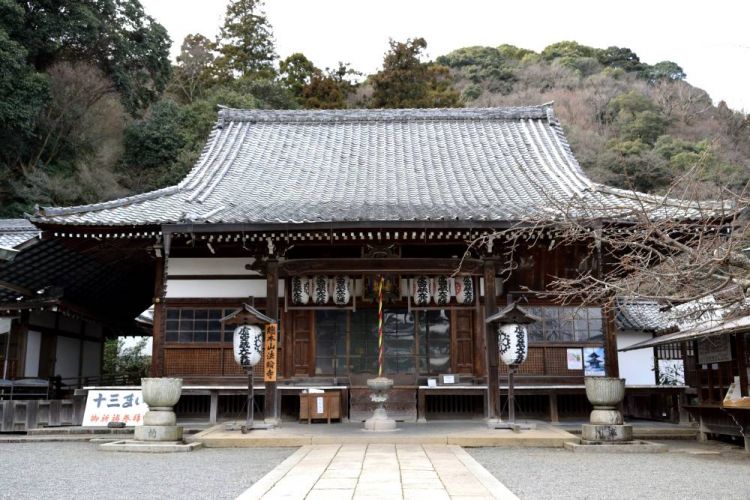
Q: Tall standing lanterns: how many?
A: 2